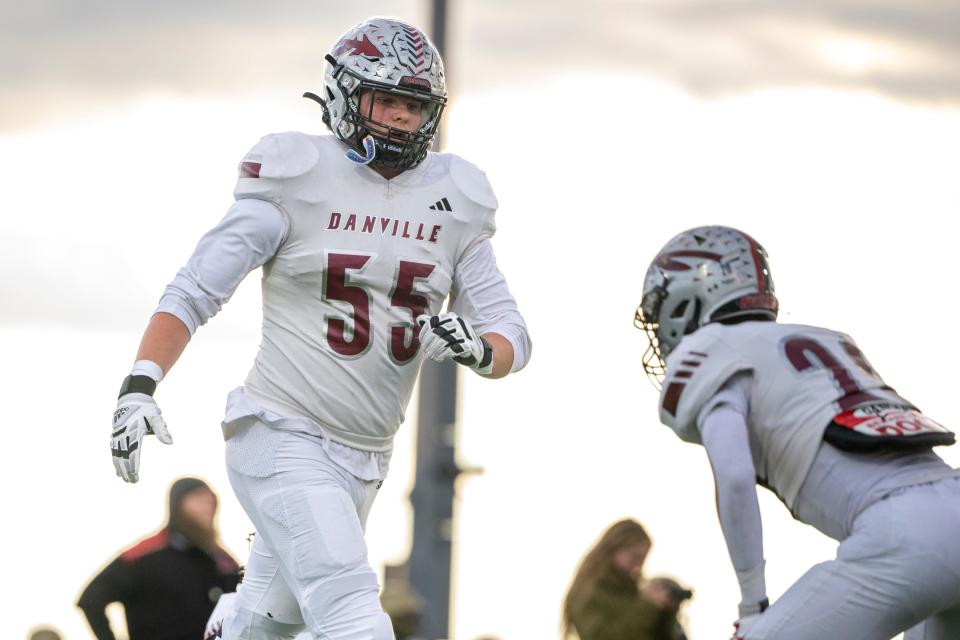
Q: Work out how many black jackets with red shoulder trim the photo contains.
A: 1